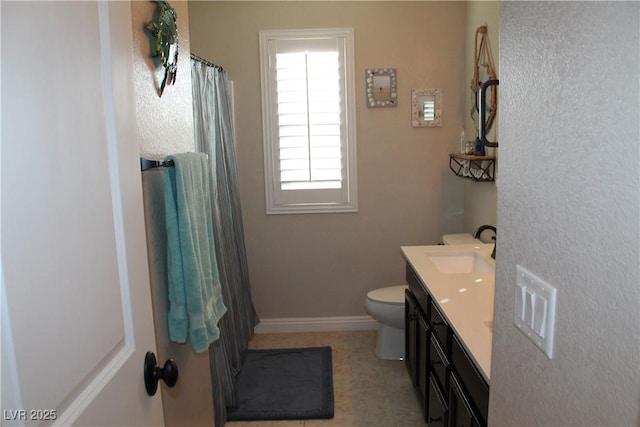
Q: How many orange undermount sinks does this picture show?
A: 0